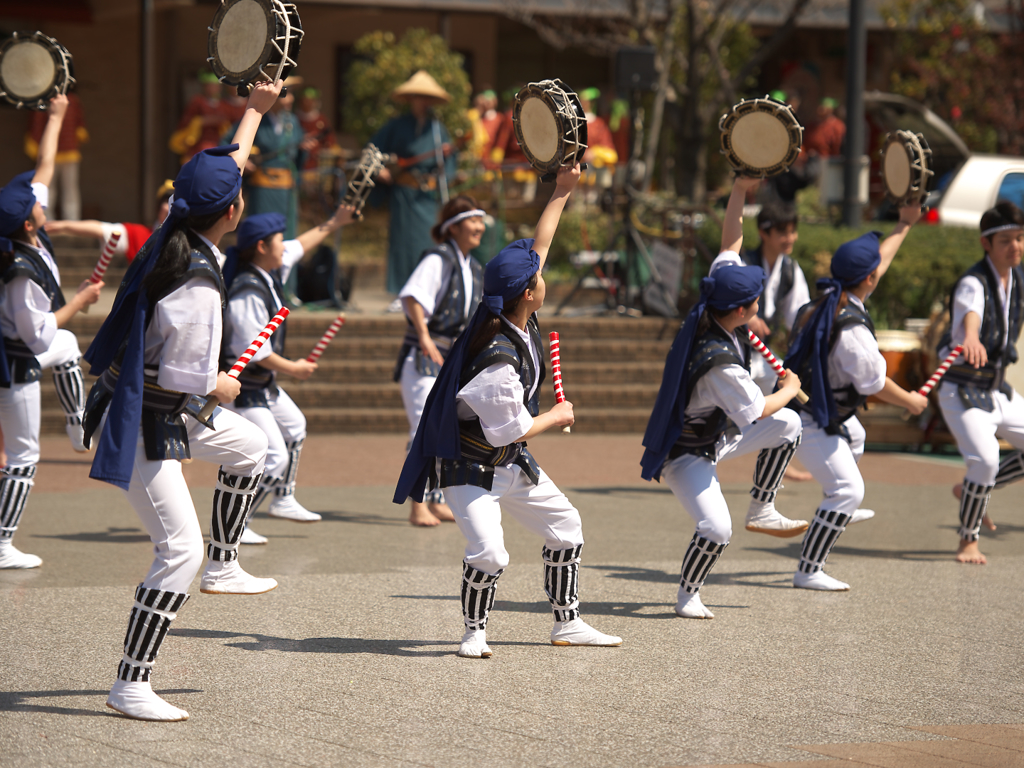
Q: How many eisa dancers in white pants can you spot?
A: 9